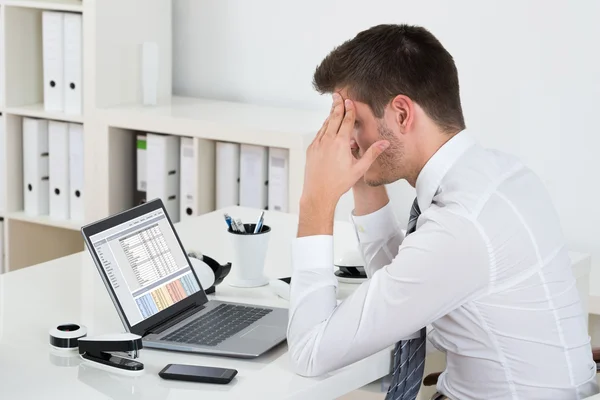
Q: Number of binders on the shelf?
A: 11